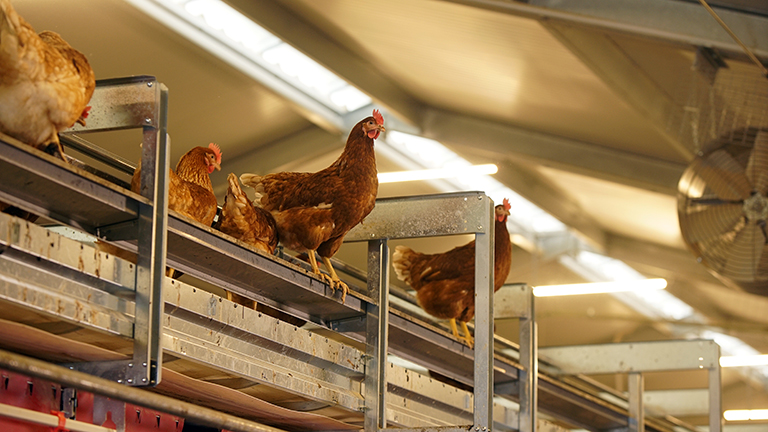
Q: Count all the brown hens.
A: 5